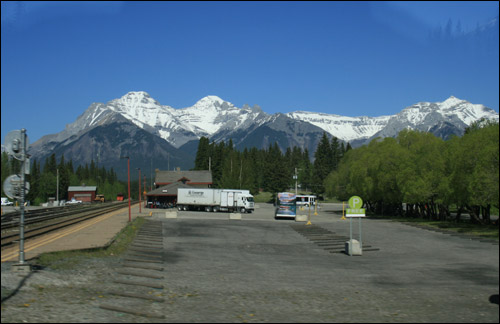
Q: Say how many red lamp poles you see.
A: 3